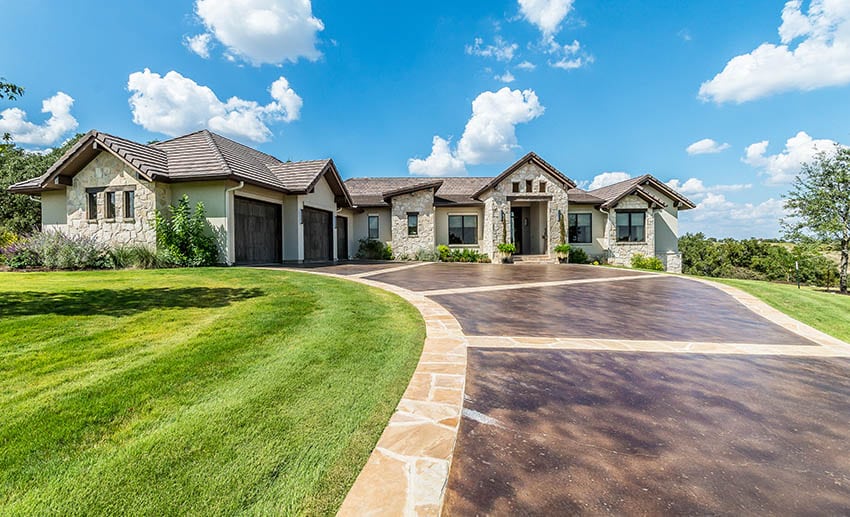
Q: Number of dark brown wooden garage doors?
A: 3